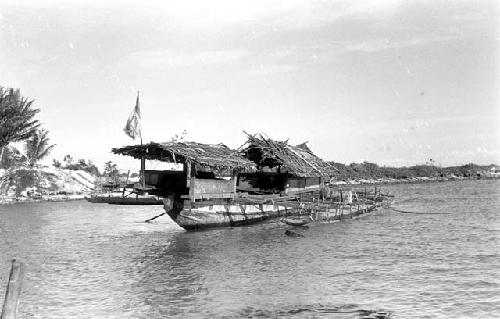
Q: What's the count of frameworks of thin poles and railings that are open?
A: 1